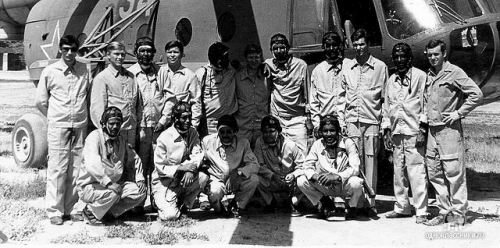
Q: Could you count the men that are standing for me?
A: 11